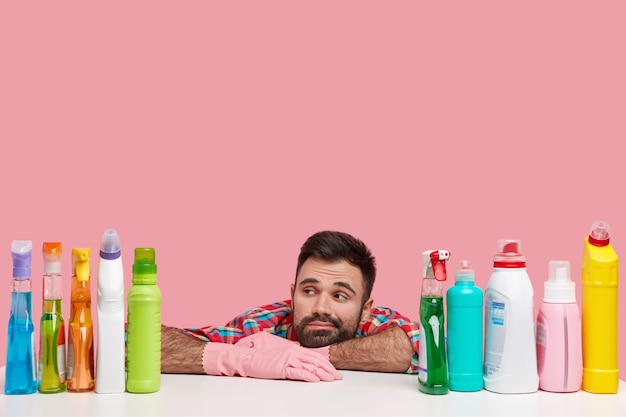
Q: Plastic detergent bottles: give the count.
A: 10